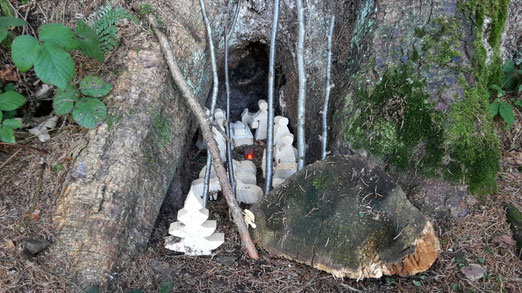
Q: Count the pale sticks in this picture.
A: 5